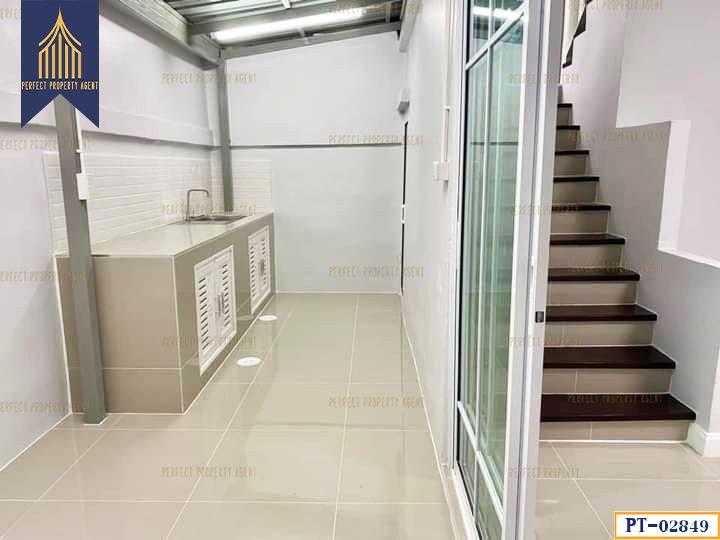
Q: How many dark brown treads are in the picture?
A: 10